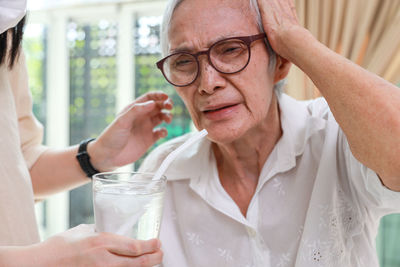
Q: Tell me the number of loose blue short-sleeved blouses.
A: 0